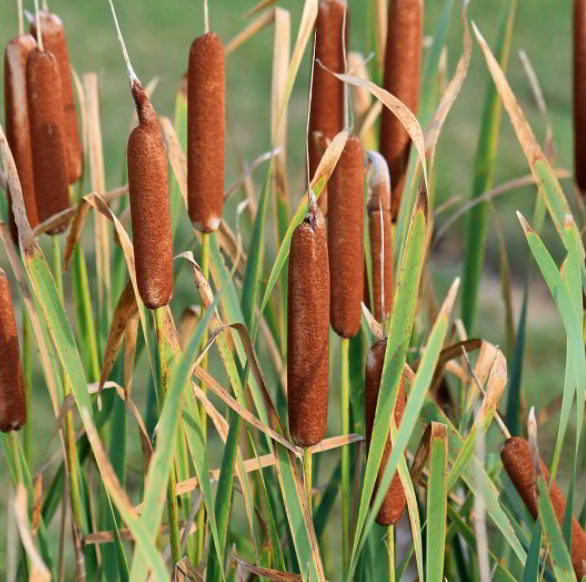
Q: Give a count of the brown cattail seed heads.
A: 14